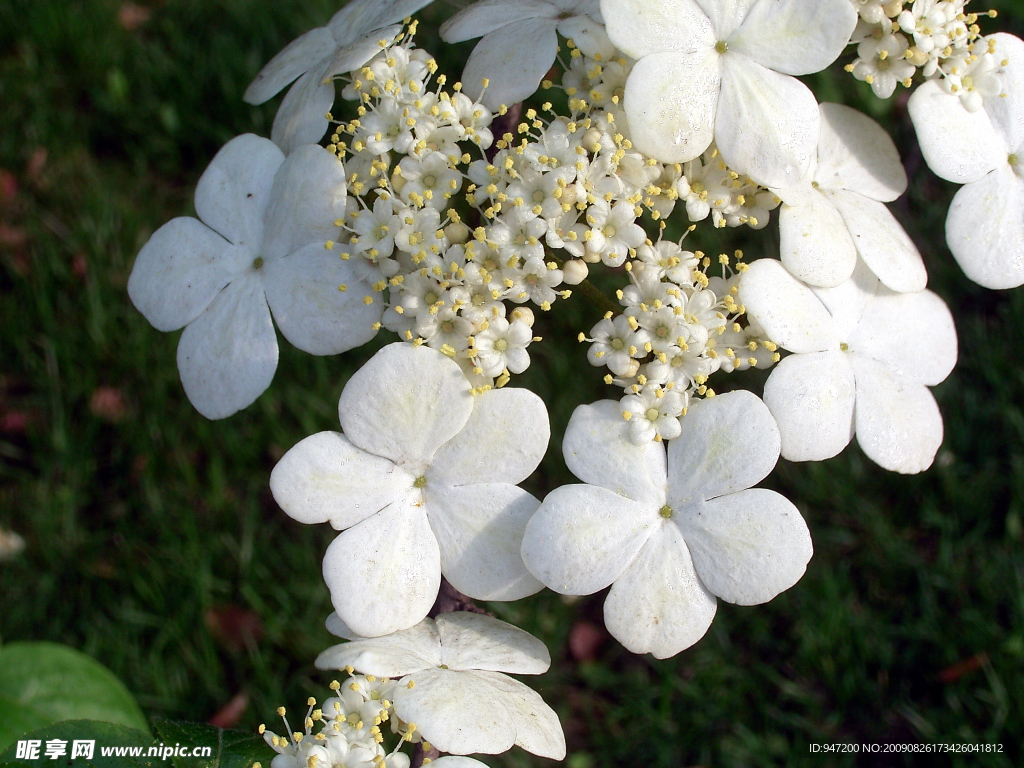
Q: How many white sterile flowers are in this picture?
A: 10